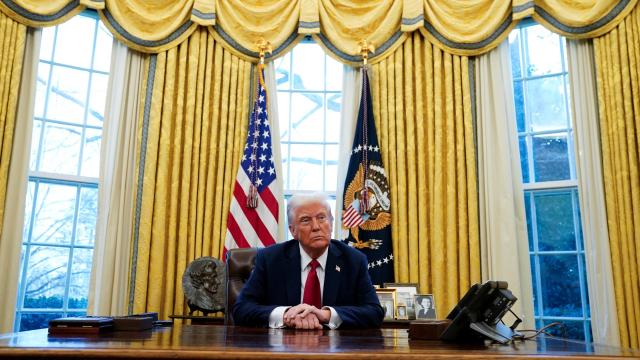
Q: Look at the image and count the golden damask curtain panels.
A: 4